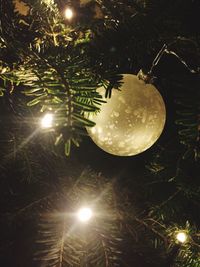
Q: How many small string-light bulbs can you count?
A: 4